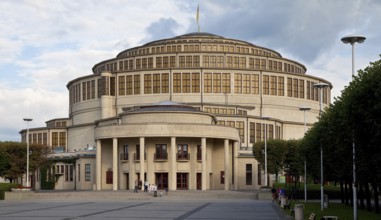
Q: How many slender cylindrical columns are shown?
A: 7